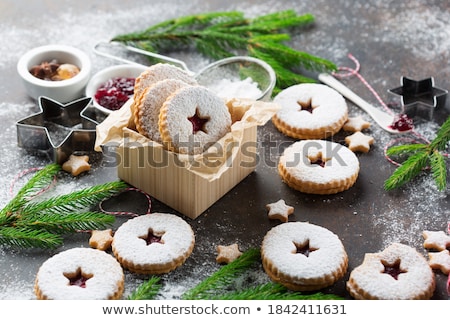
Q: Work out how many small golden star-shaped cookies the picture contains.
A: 8